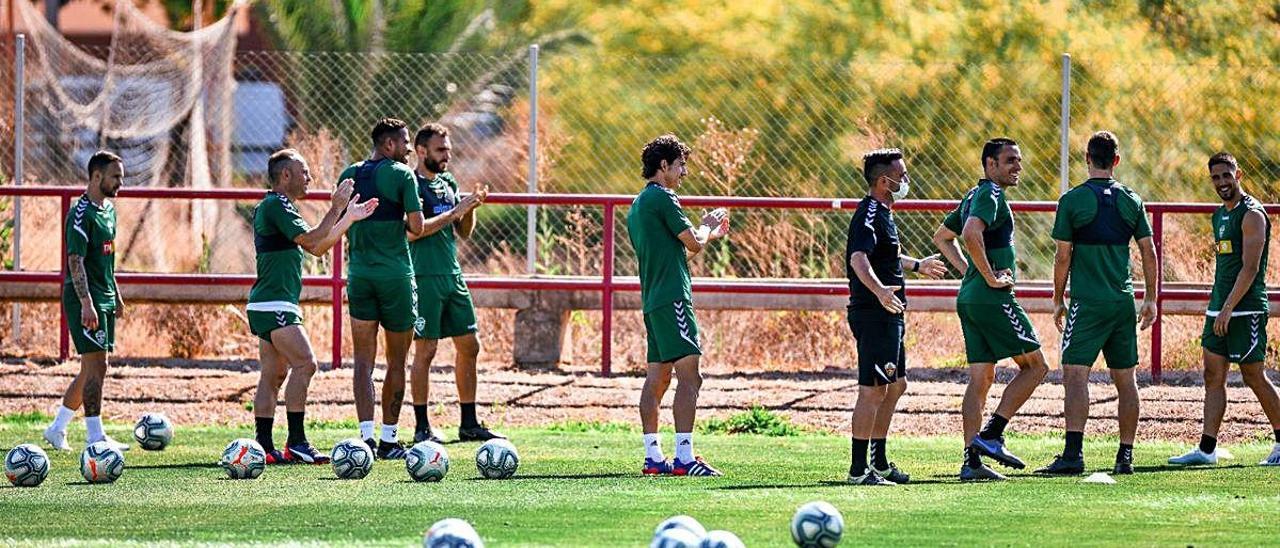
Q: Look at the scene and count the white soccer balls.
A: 12